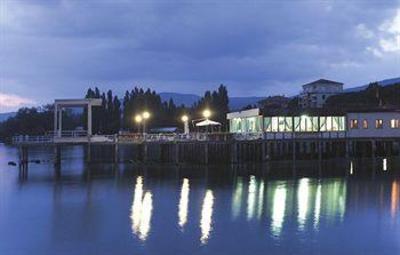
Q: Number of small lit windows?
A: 4